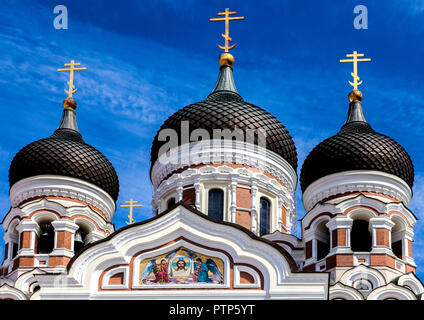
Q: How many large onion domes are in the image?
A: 3